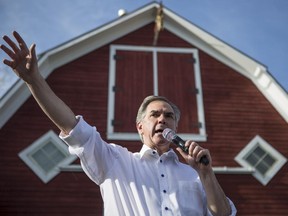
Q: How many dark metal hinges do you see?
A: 6